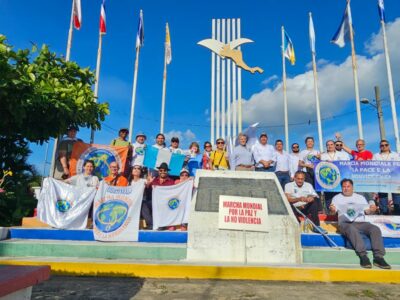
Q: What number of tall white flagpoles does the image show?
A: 8